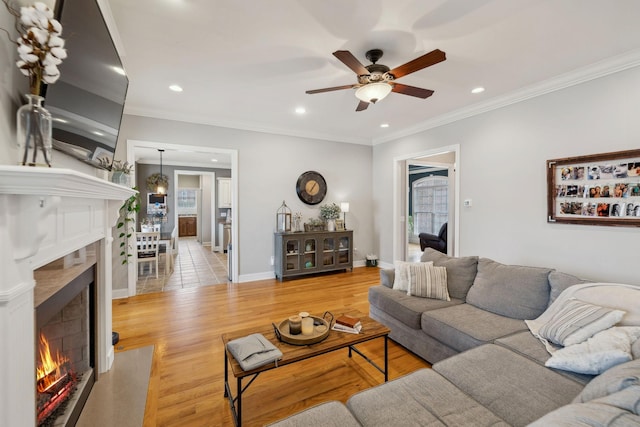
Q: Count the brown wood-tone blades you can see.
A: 5